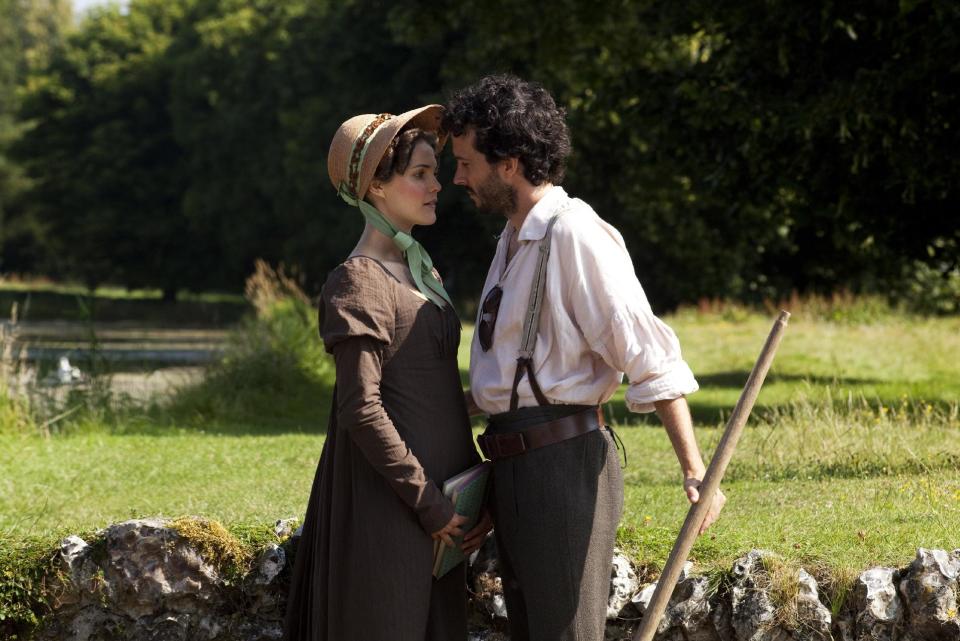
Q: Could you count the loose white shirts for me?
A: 1